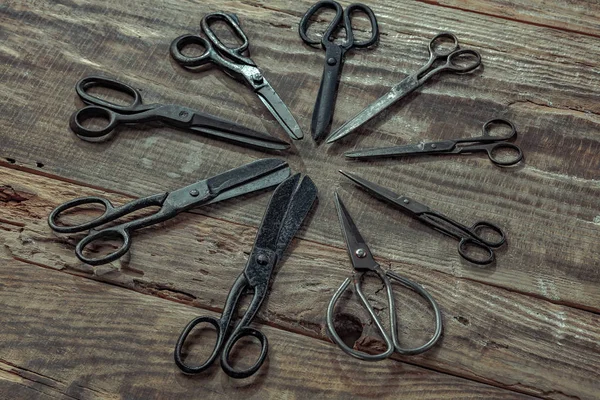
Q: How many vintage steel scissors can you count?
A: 9